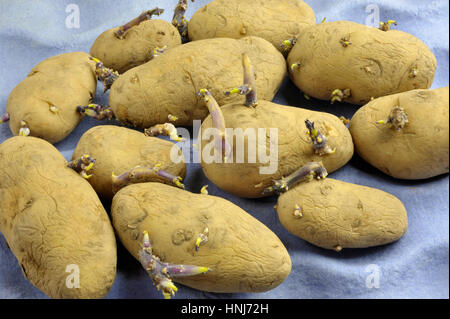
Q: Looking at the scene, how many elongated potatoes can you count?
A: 11